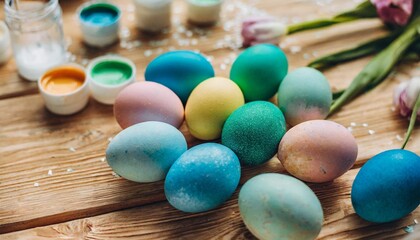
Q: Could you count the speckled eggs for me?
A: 2